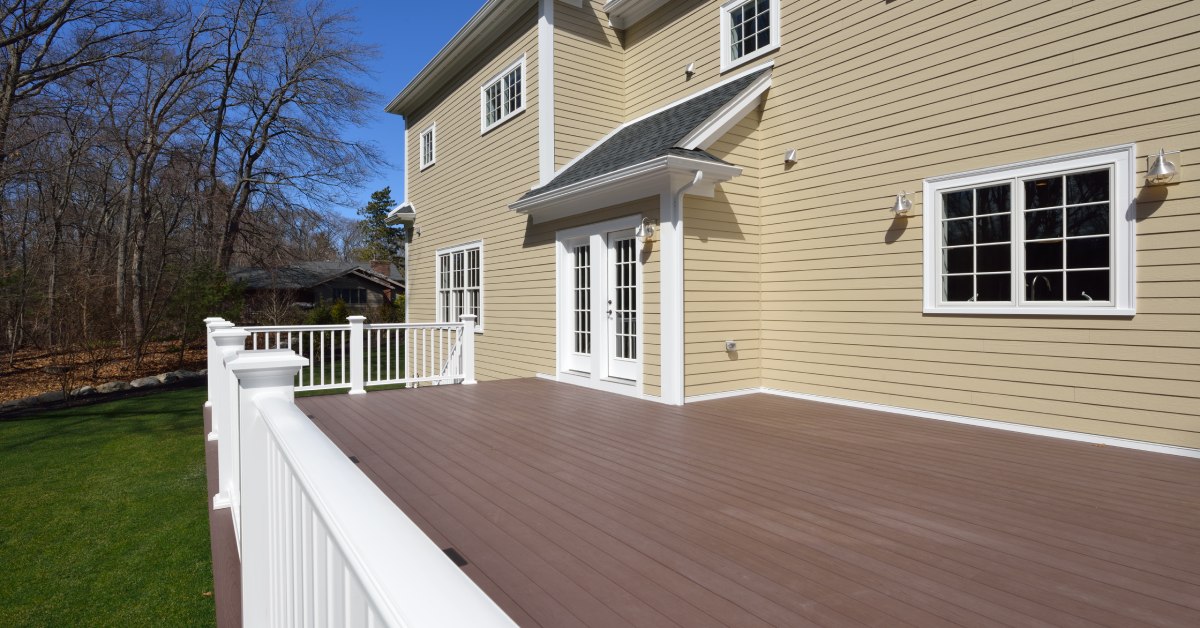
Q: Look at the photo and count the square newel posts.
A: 6